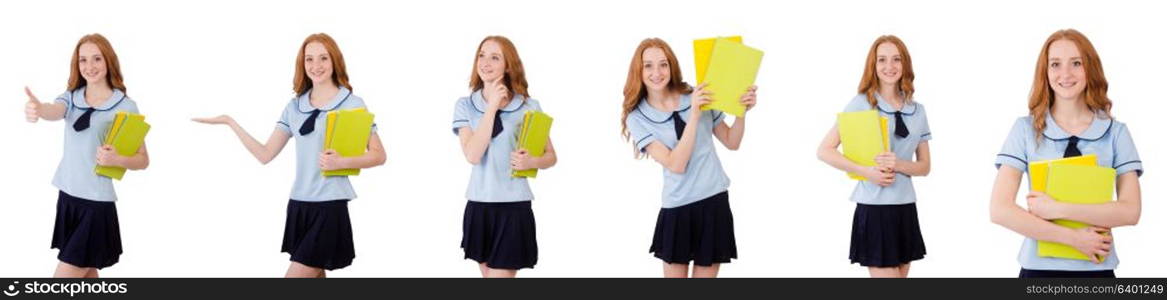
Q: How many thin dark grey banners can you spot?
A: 1